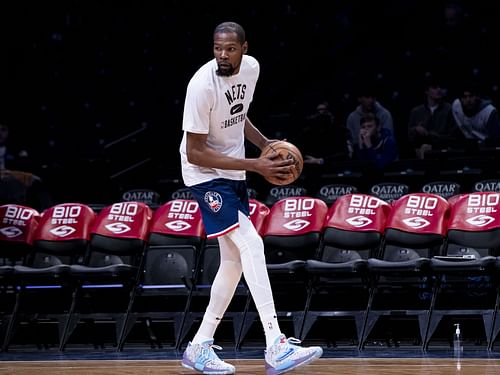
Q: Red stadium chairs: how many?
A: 9